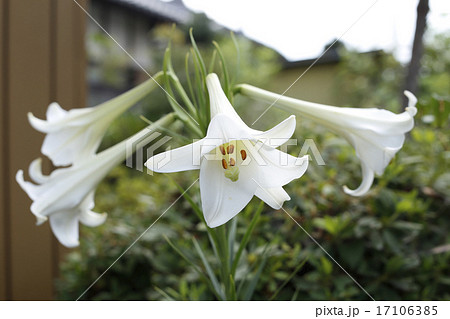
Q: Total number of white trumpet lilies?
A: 4